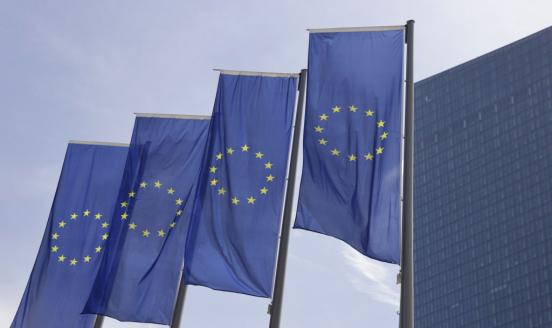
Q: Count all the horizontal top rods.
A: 4